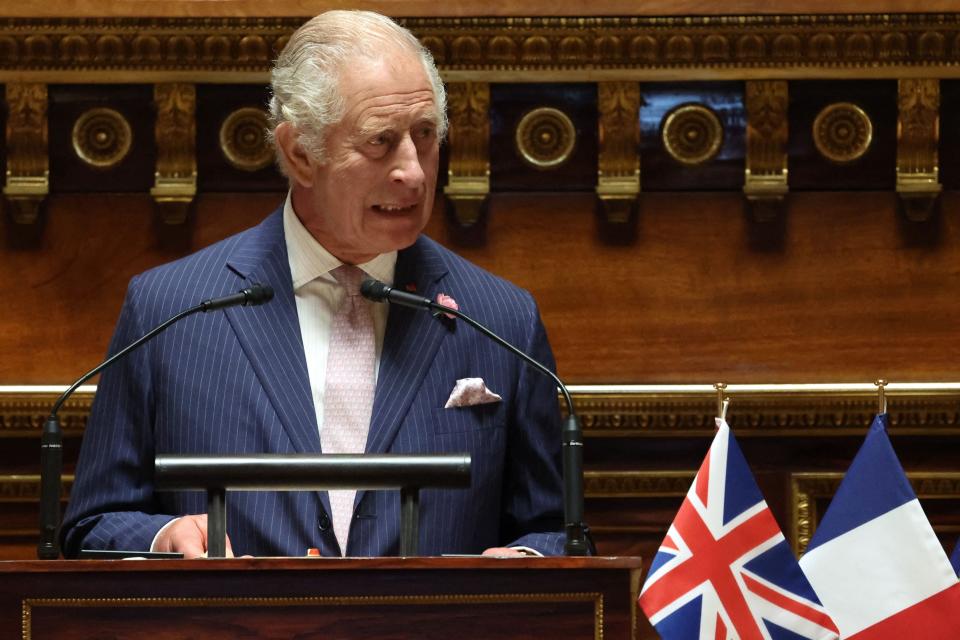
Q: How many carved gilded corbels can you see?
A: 6